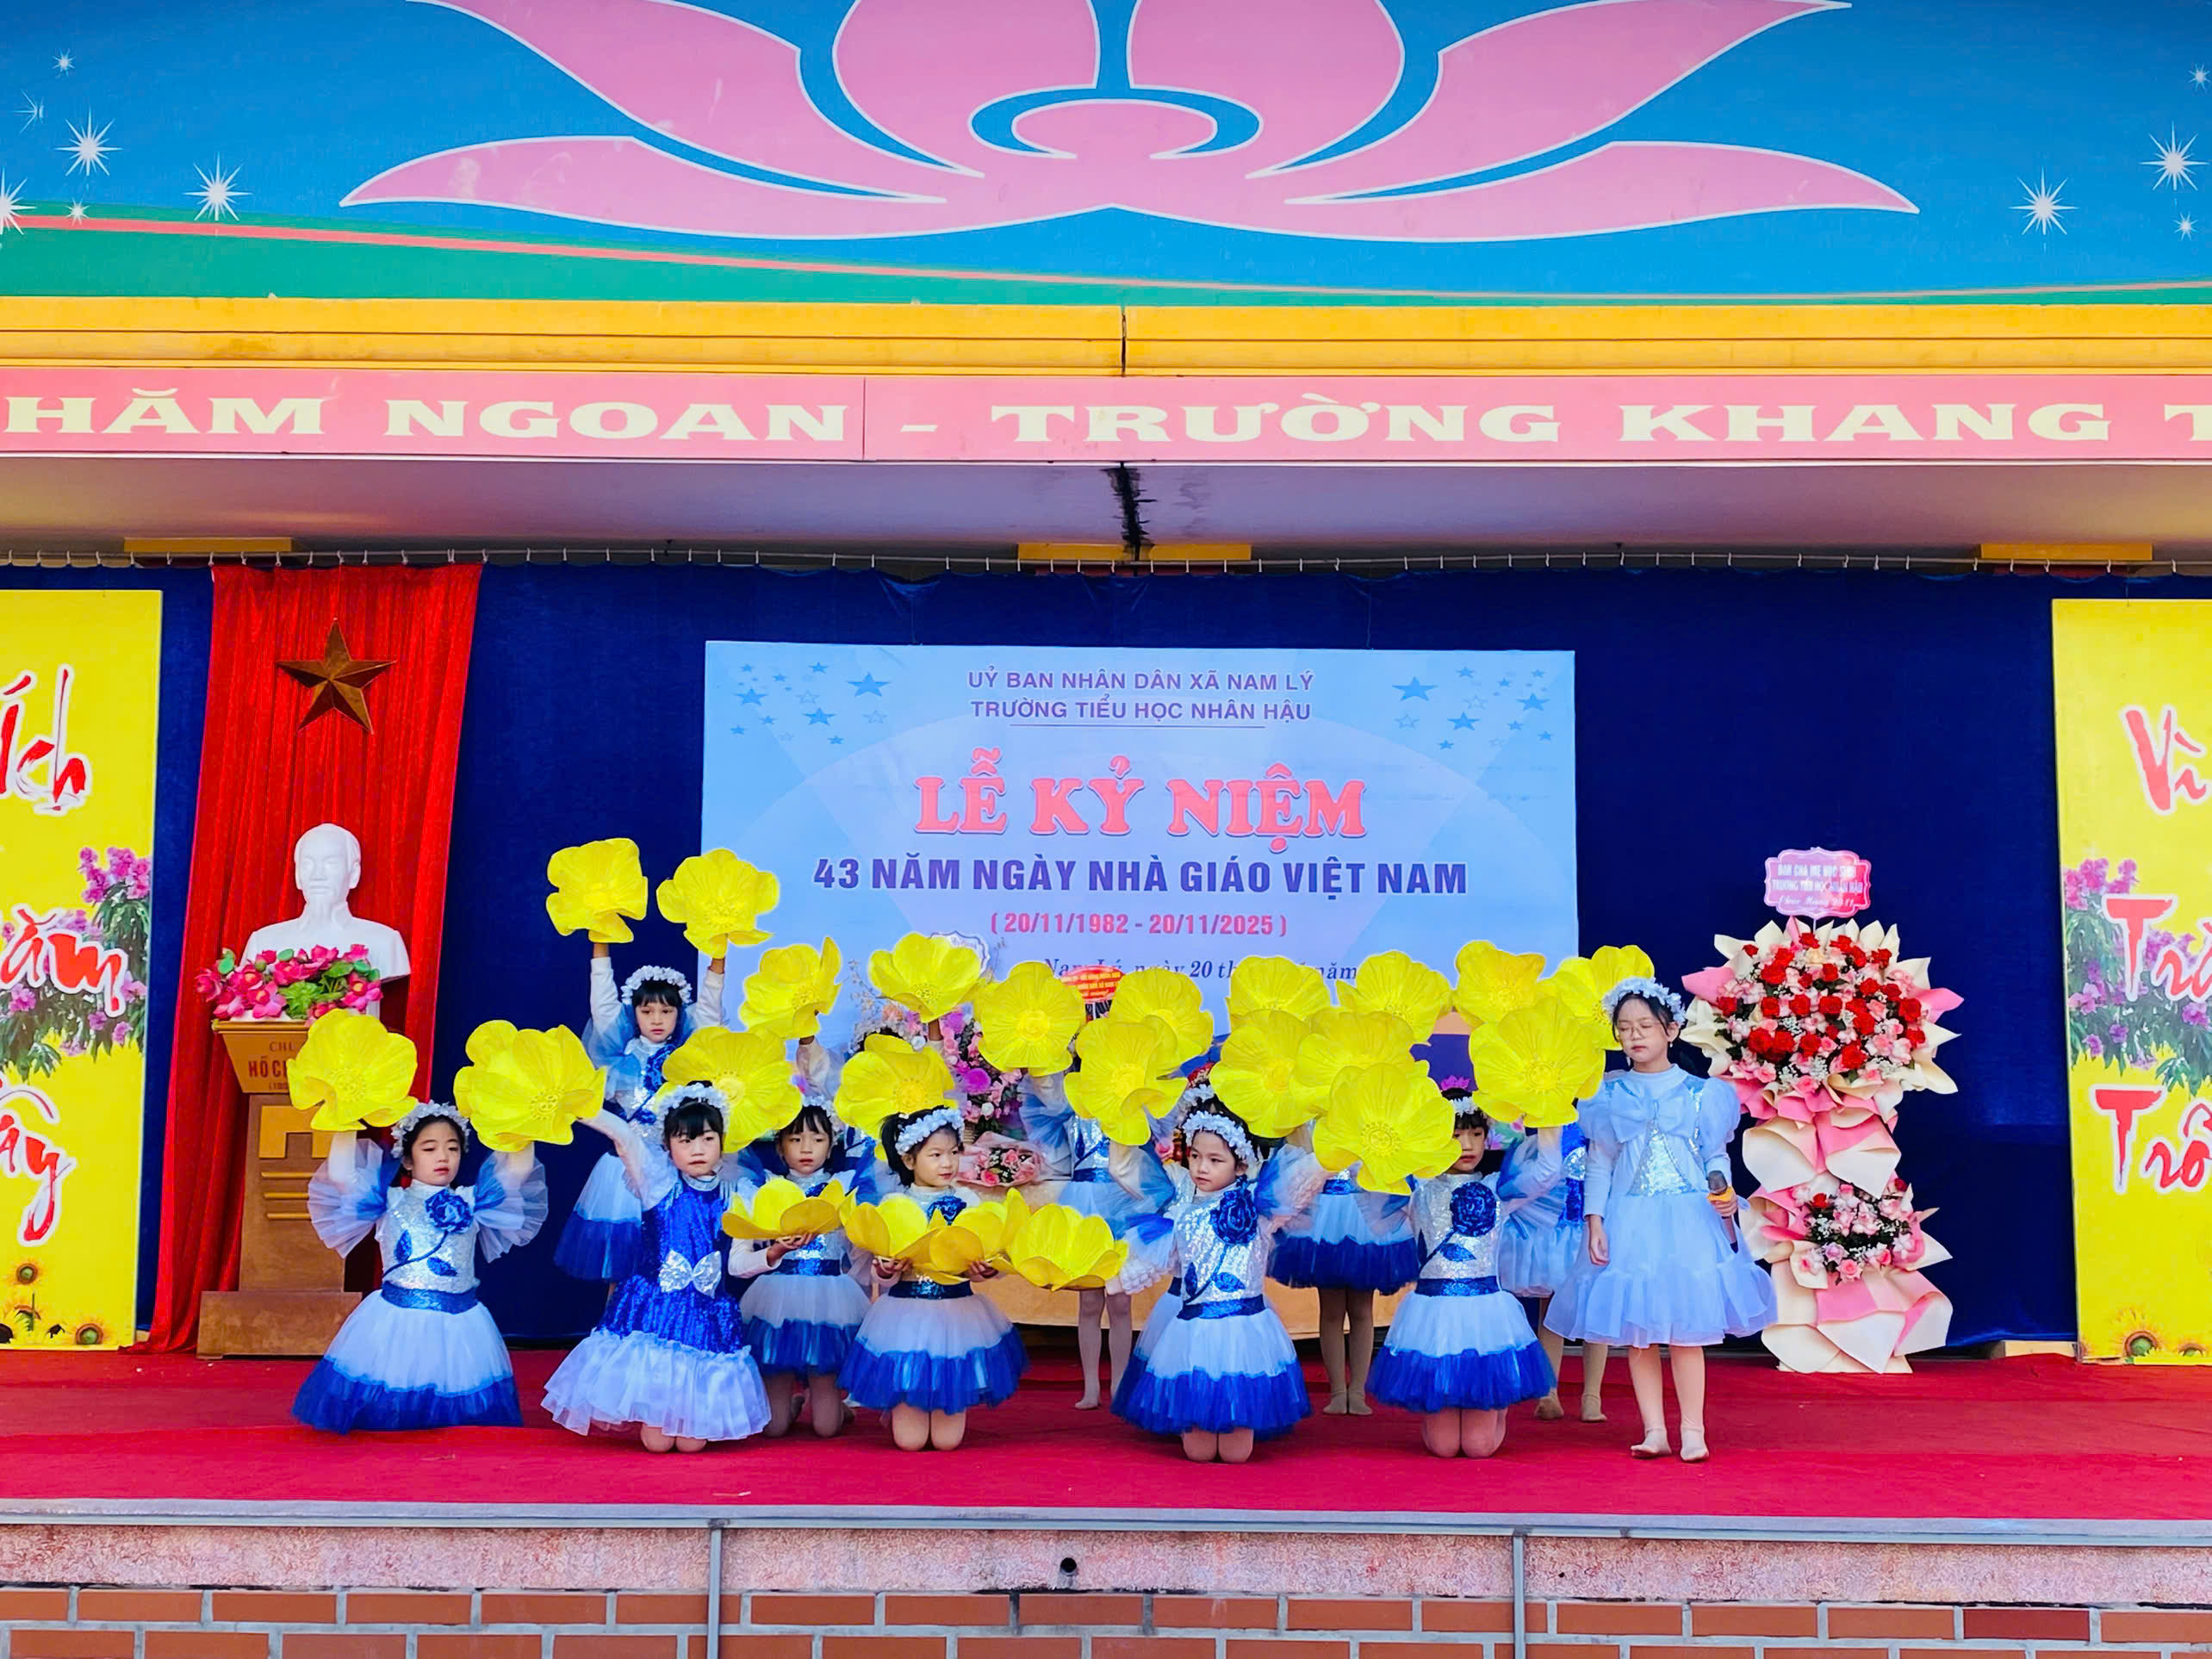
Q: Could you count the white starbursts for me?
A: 10